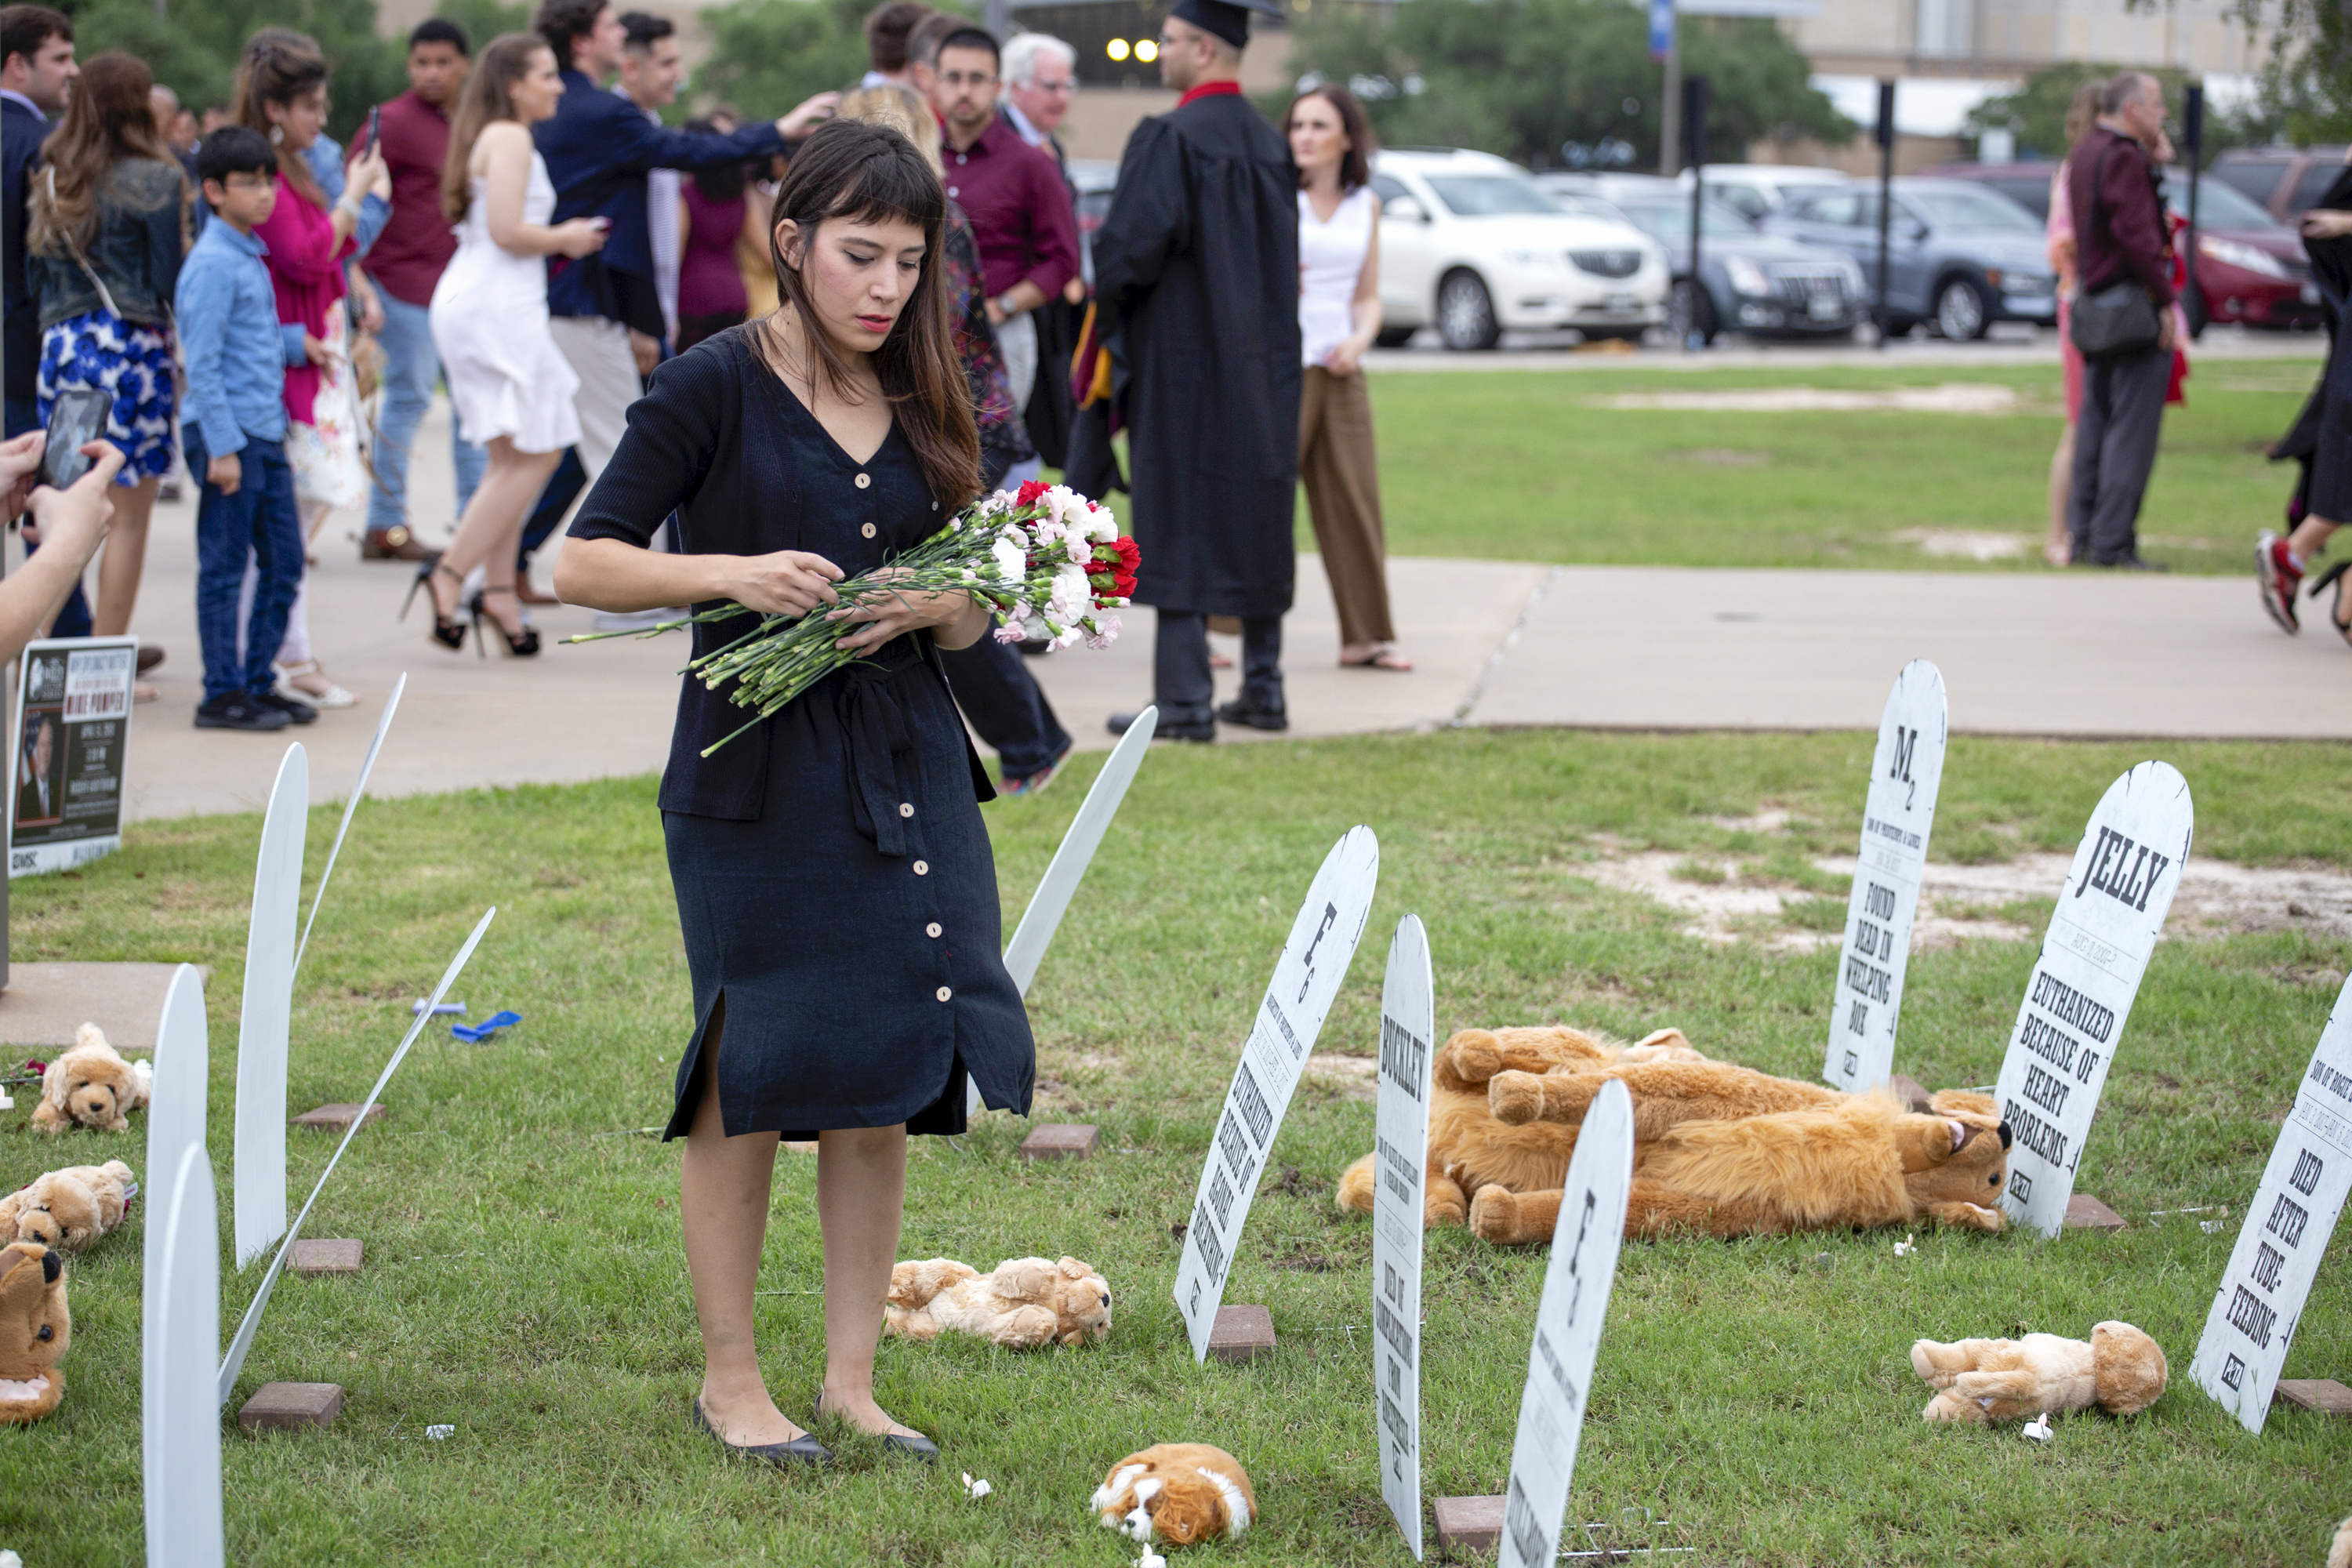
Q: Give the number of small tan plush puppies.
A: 4